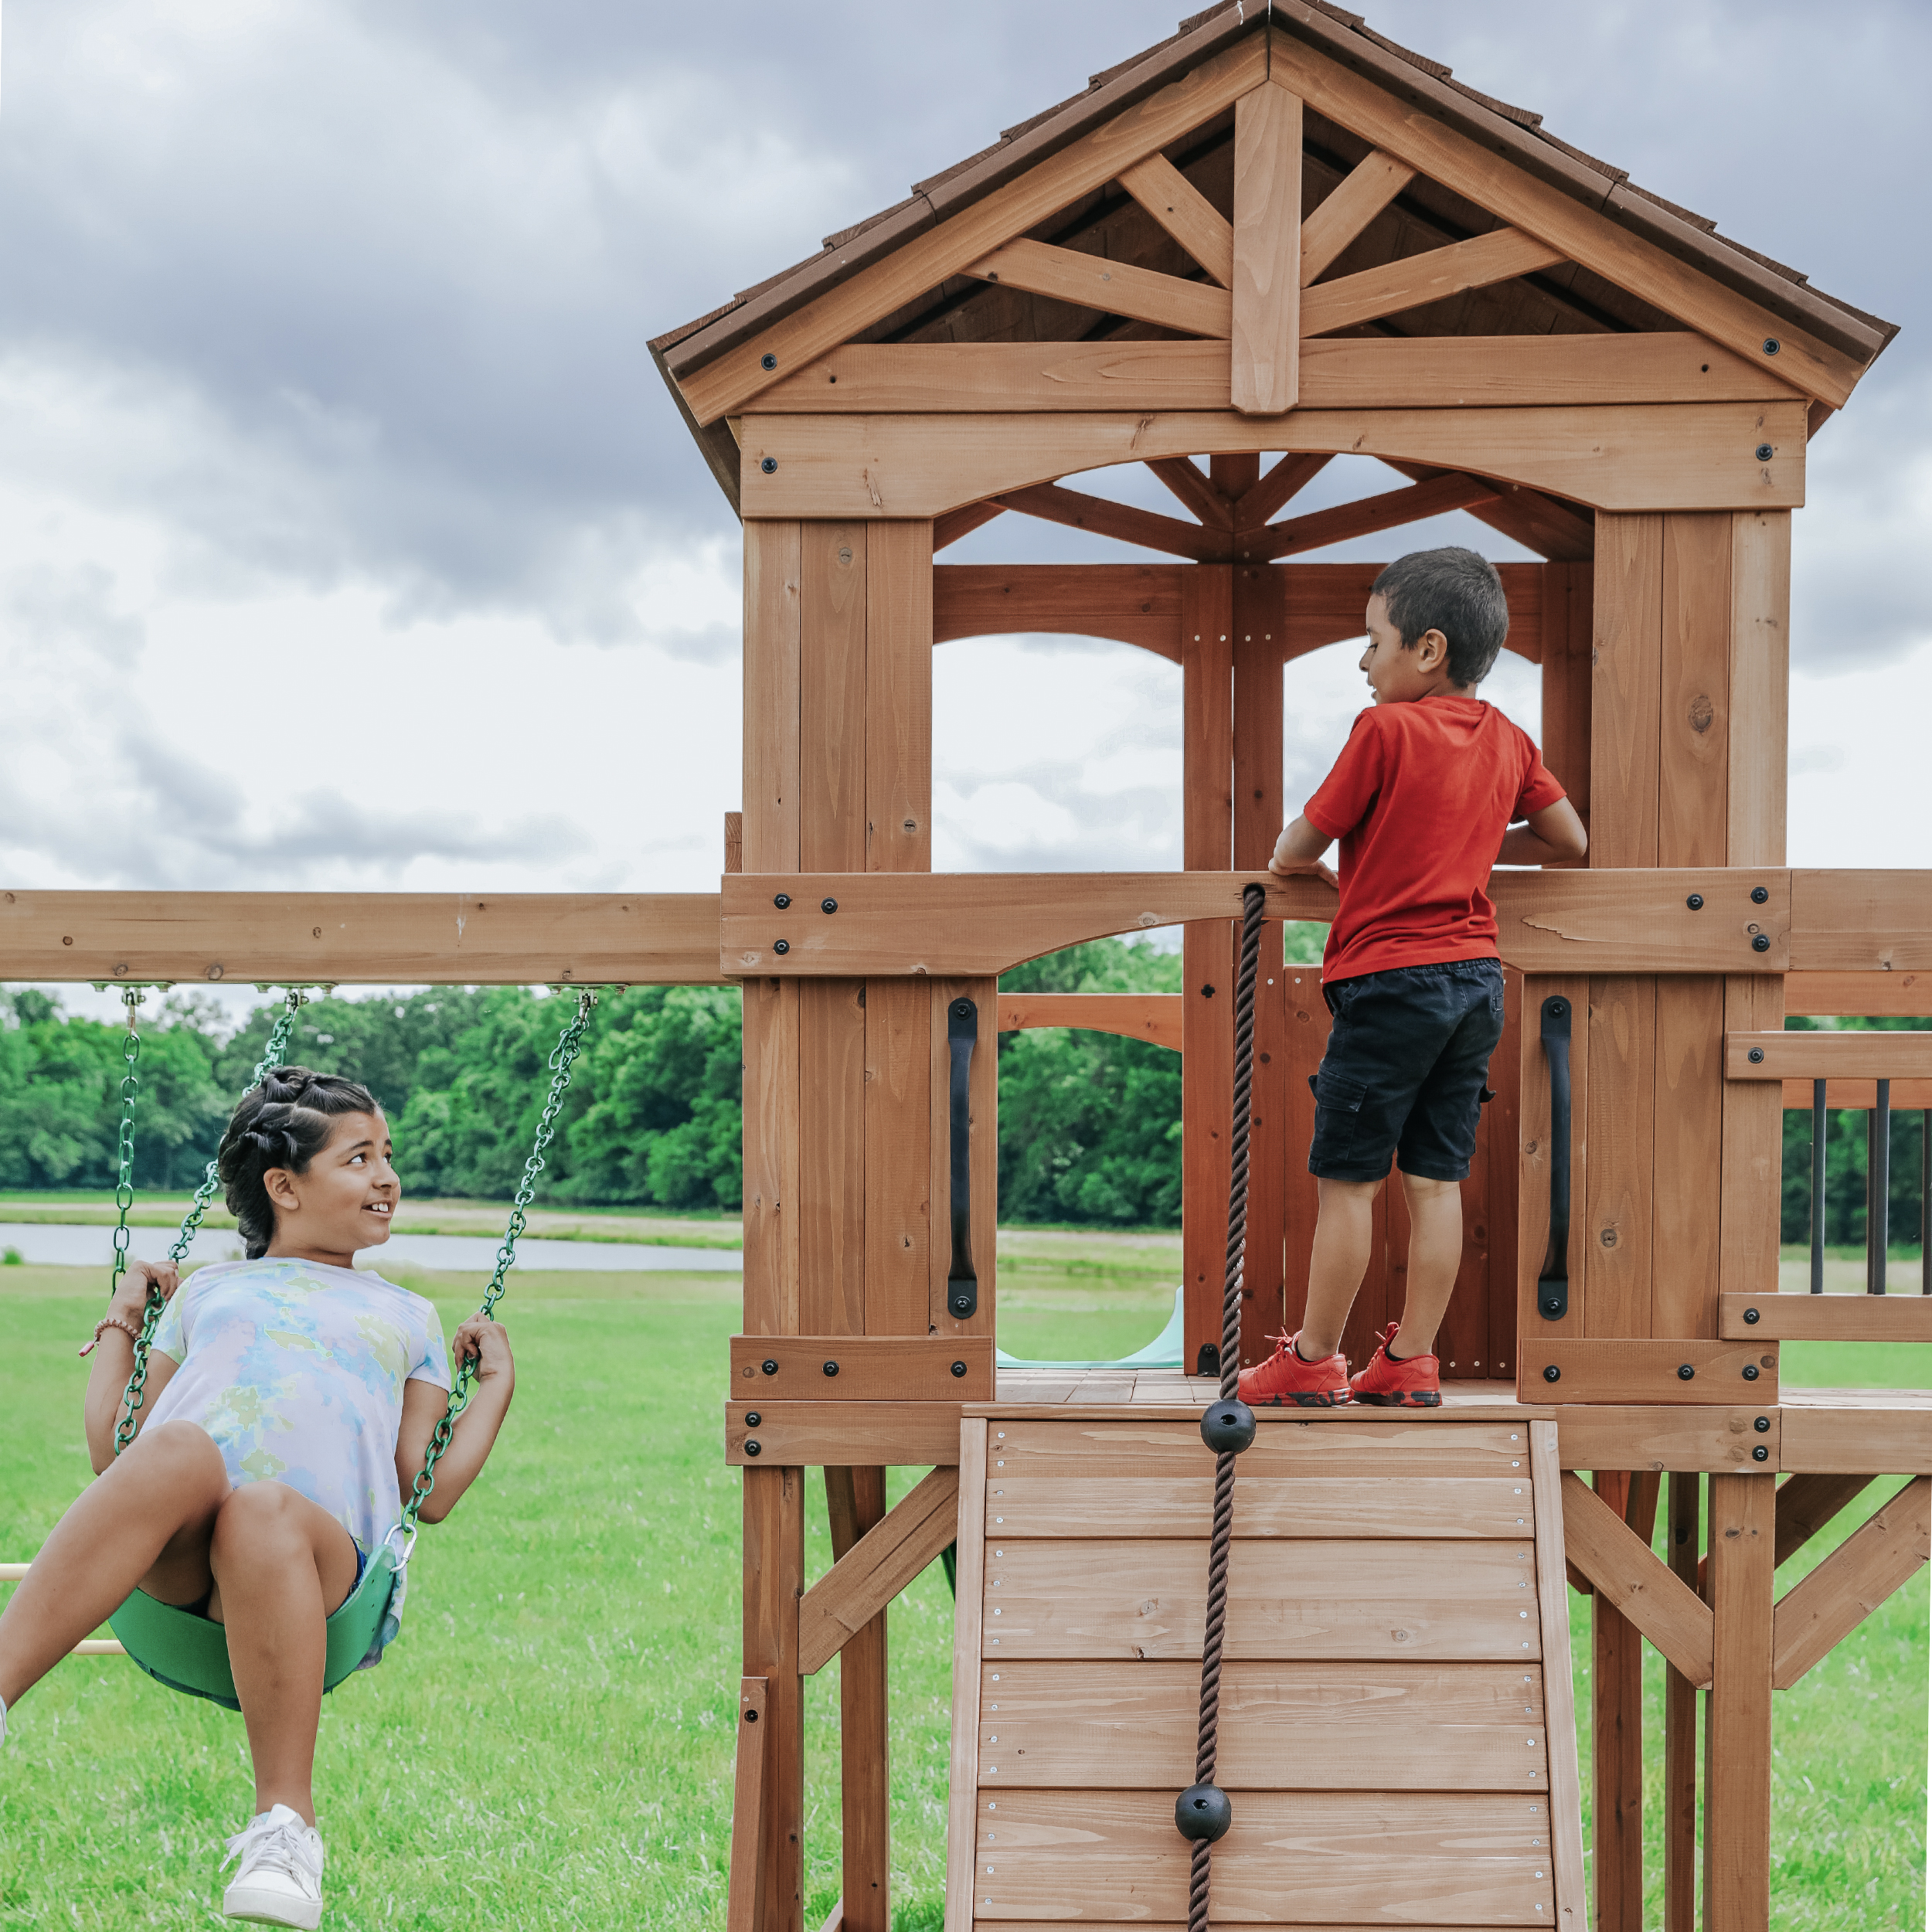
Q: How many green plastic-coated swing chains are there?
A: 3